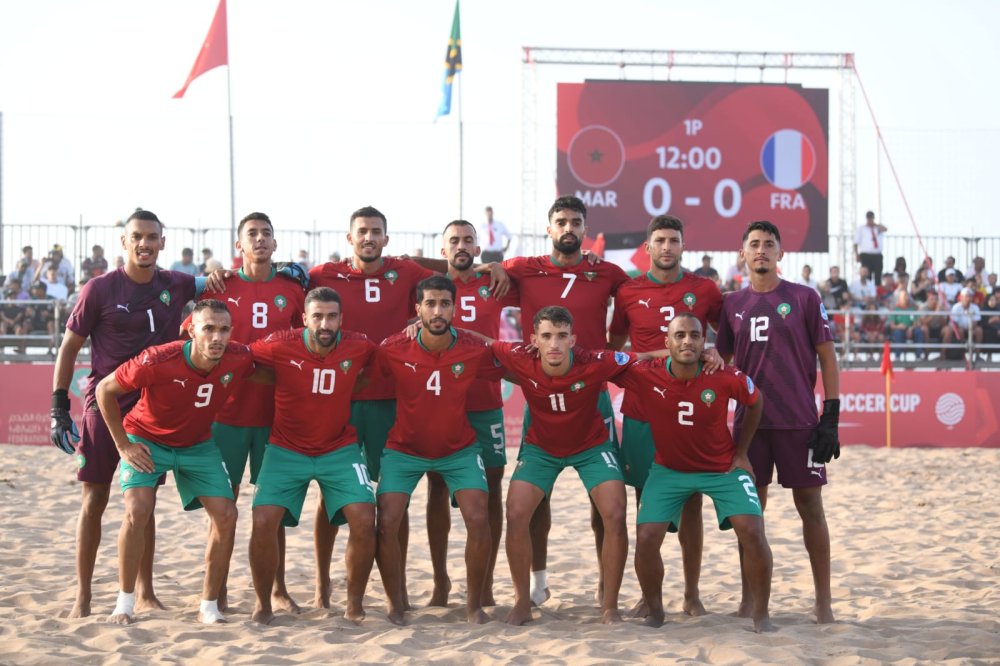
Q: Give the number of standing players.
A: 7